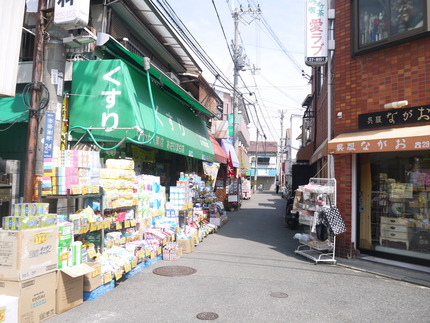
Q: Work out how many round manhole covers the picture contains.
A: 3